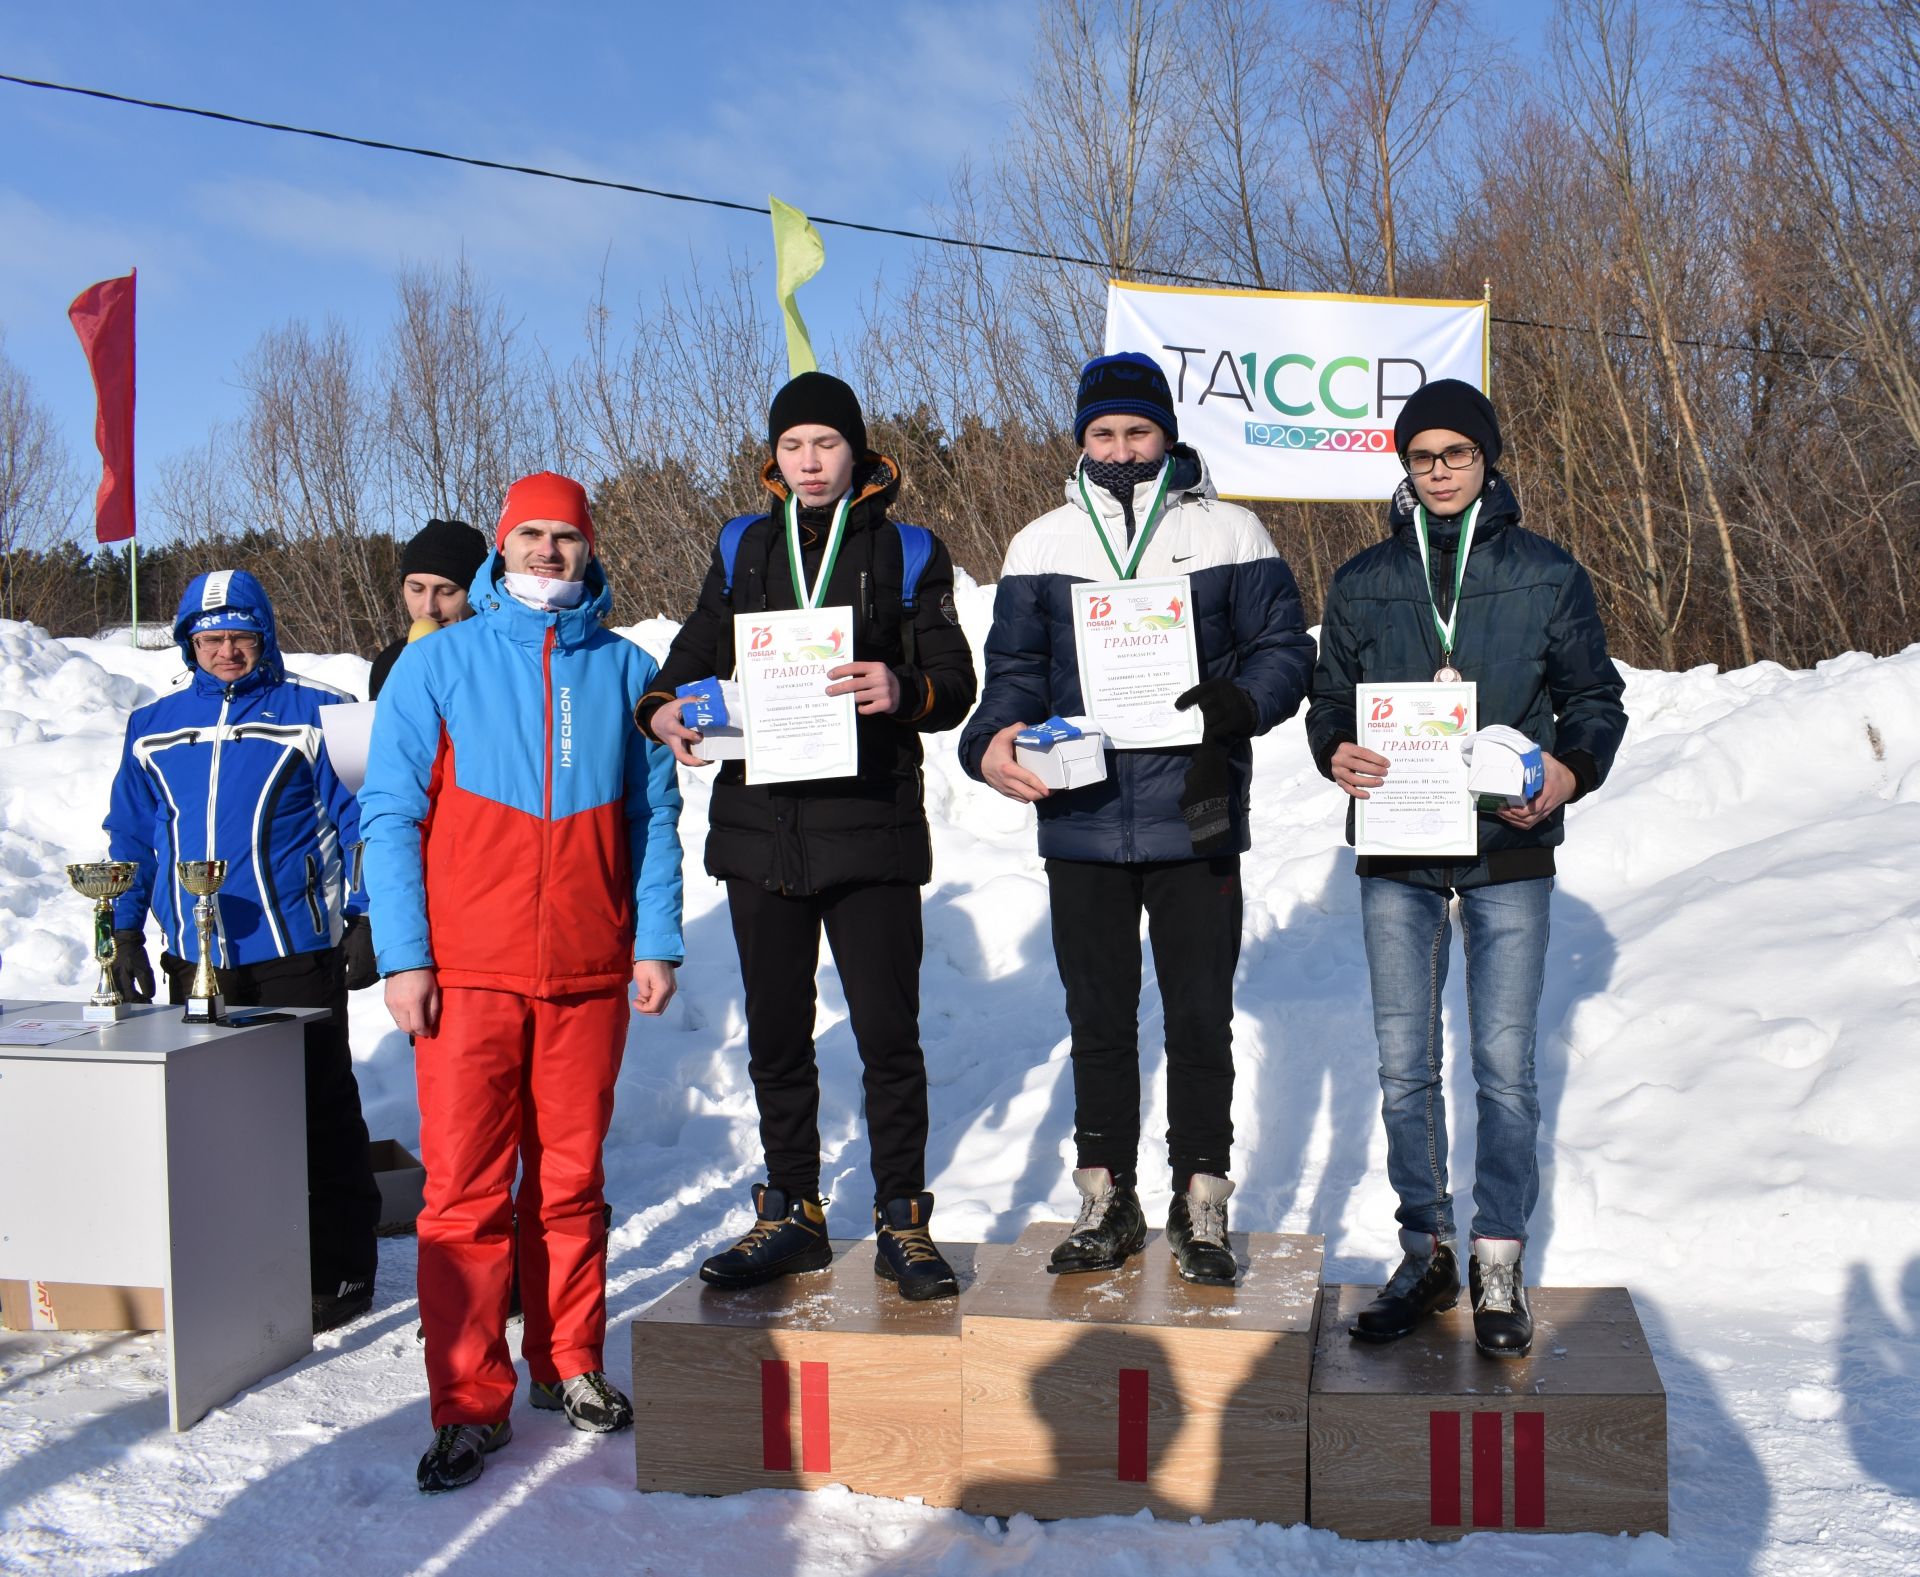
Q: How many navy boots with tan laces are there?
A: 2